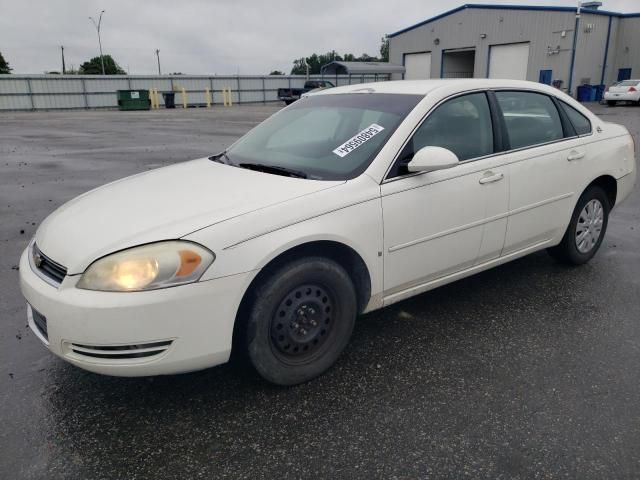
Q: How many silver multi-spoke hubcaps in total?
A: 1